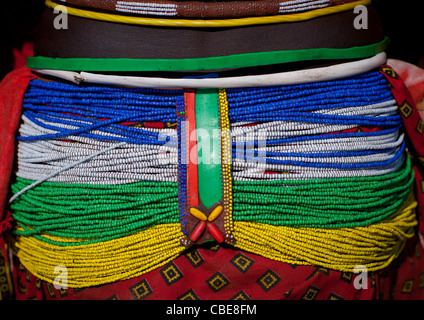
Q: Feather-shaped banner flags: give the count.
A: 0